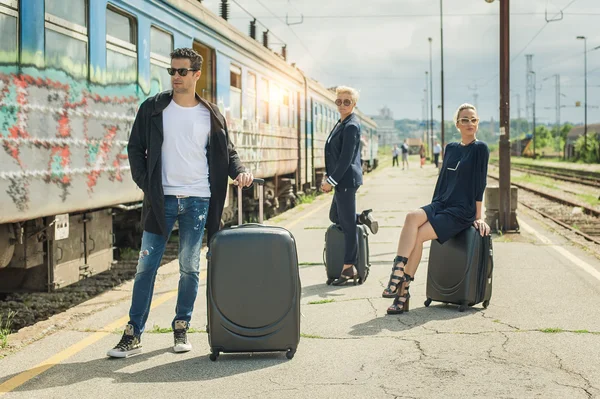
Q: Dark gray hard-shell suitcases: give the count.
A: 3